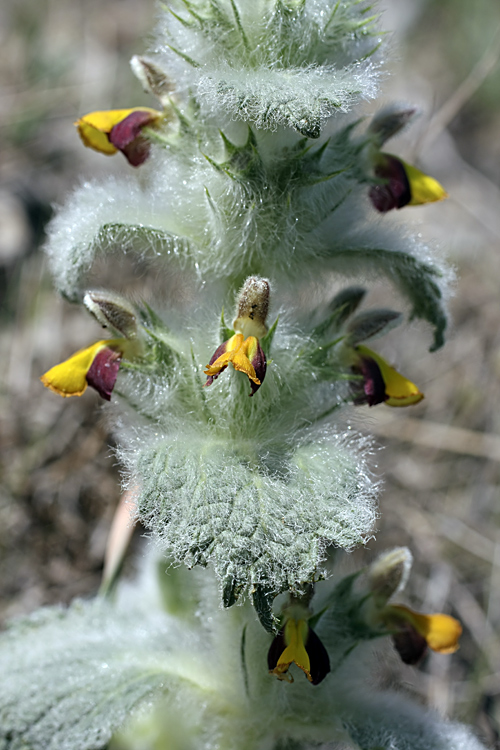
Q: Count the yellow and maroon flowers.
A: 7